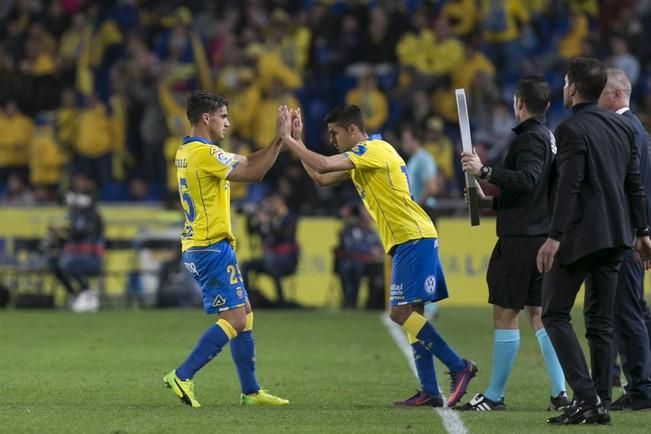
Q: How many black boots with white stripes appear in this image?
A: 2